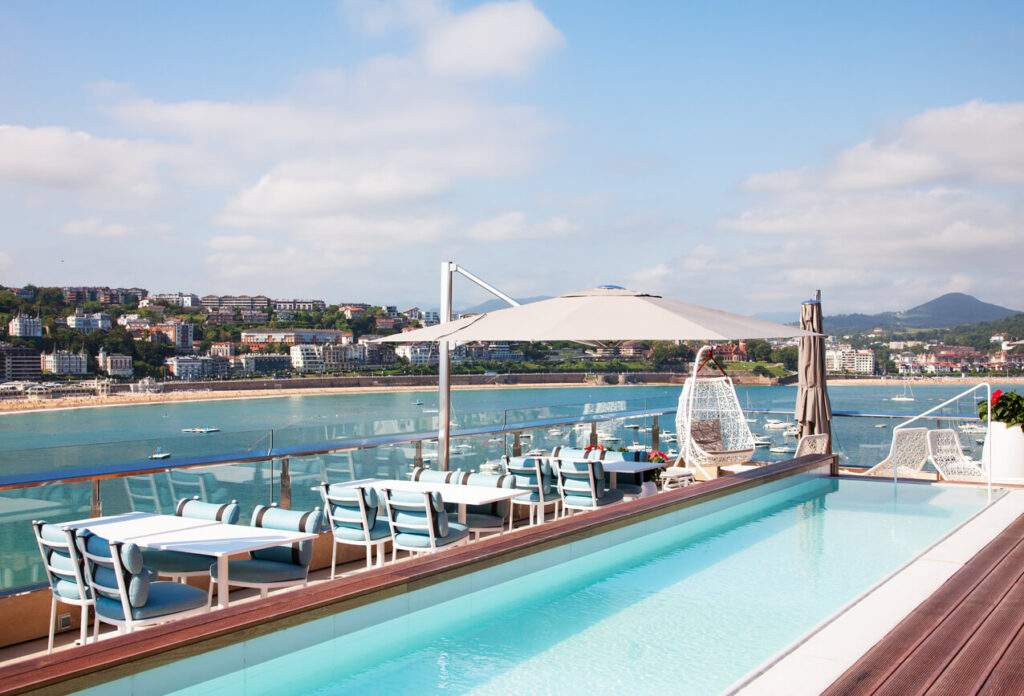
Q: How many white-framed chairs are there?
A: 12